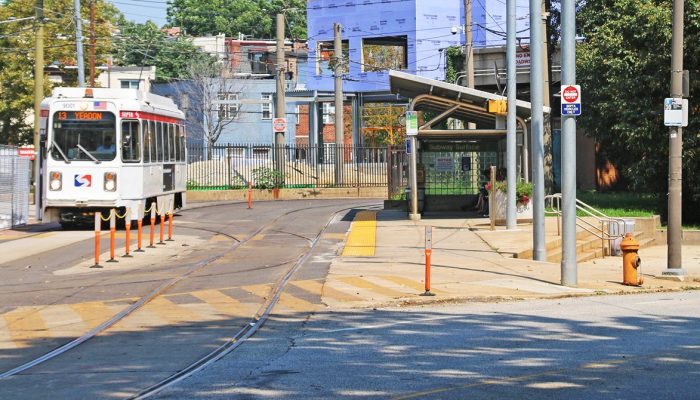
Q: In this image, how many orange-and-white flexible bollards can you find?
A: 9